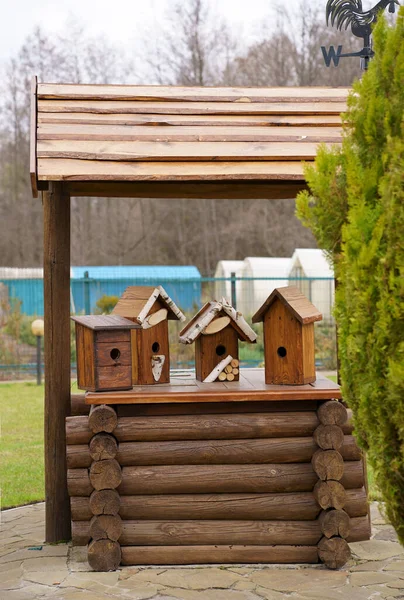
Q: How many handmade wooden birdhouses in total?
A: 4